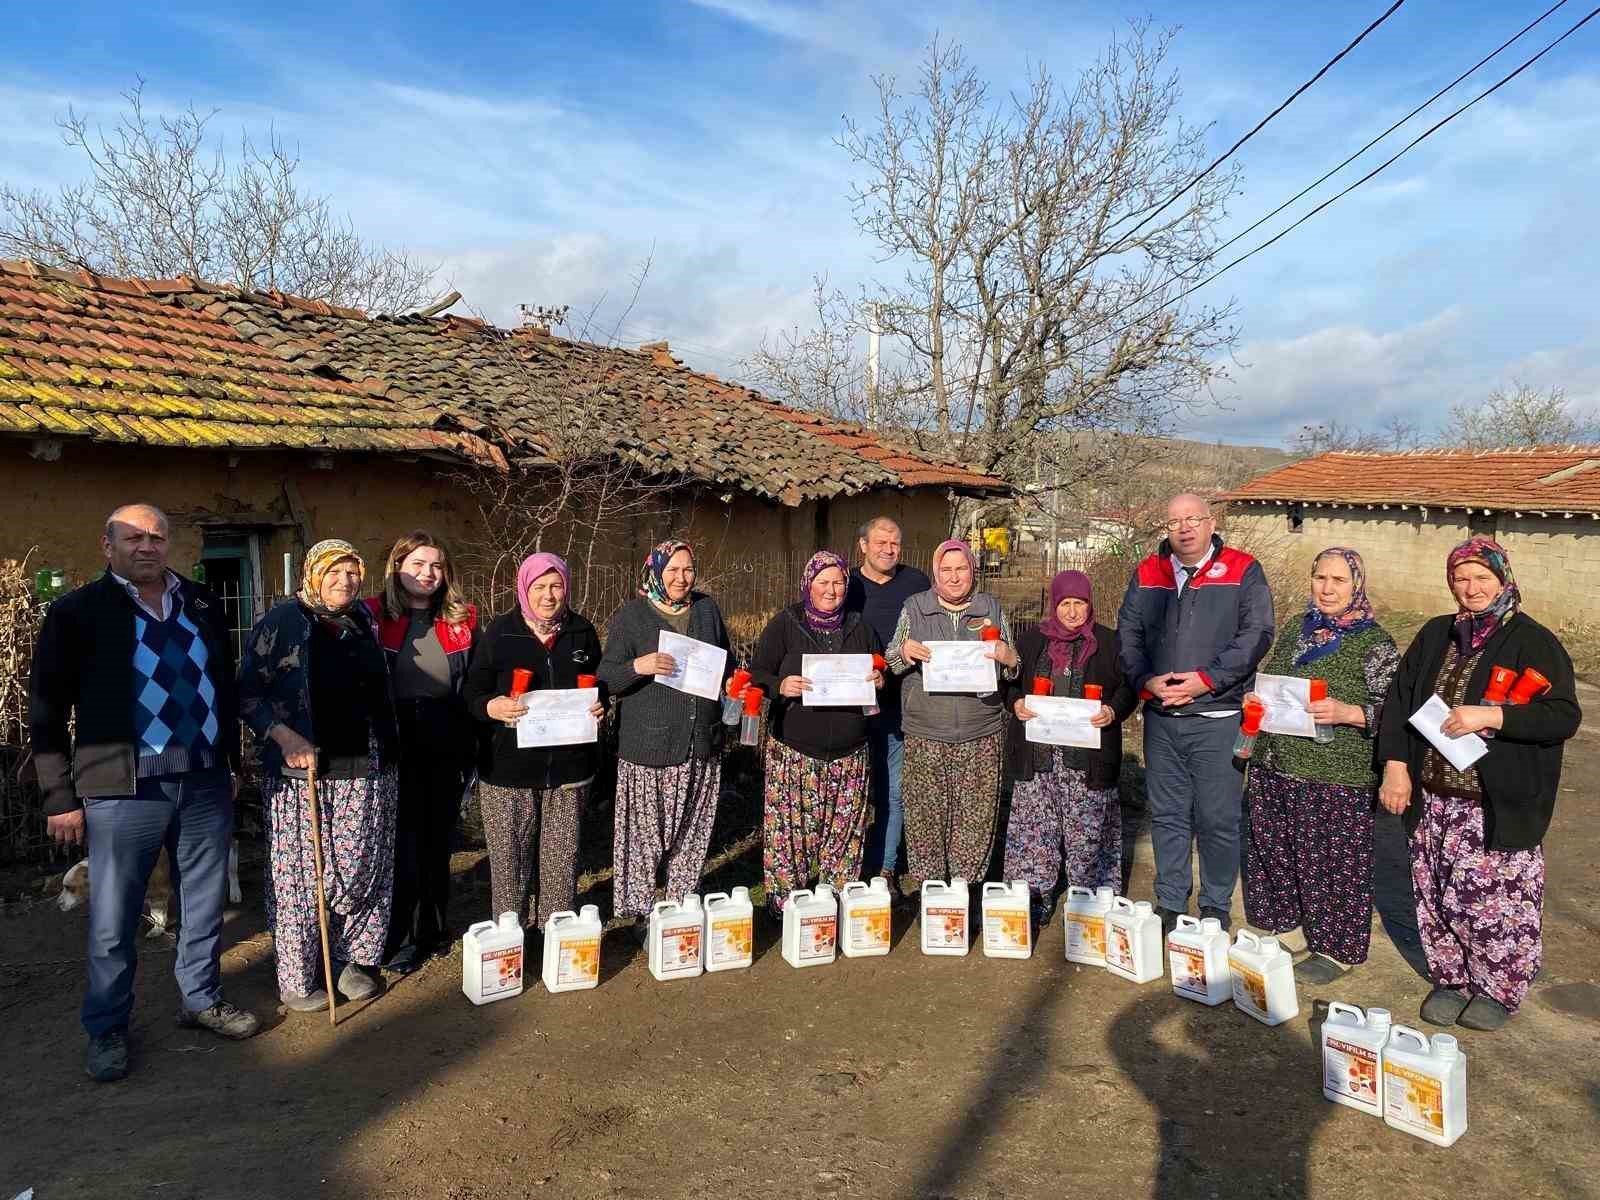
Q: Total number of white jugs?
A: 14